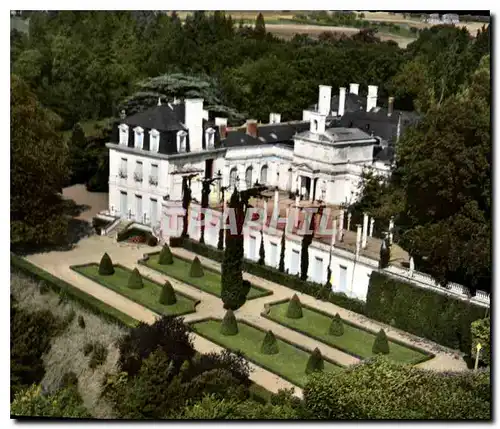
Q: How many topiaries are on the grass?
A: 11